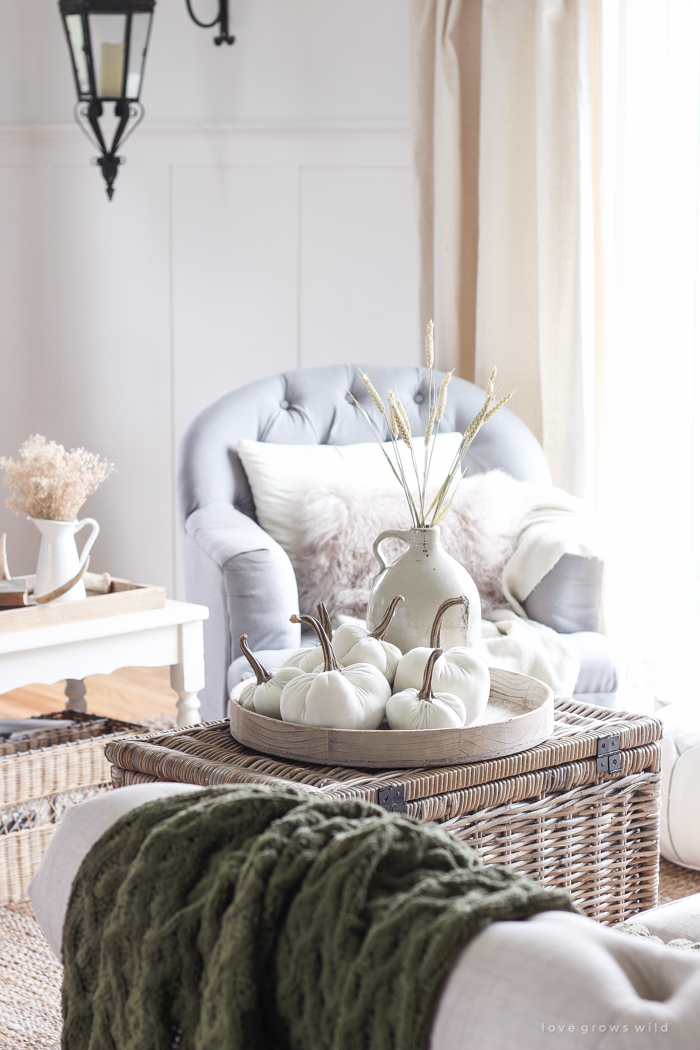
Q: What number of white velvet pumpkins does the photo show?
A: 6